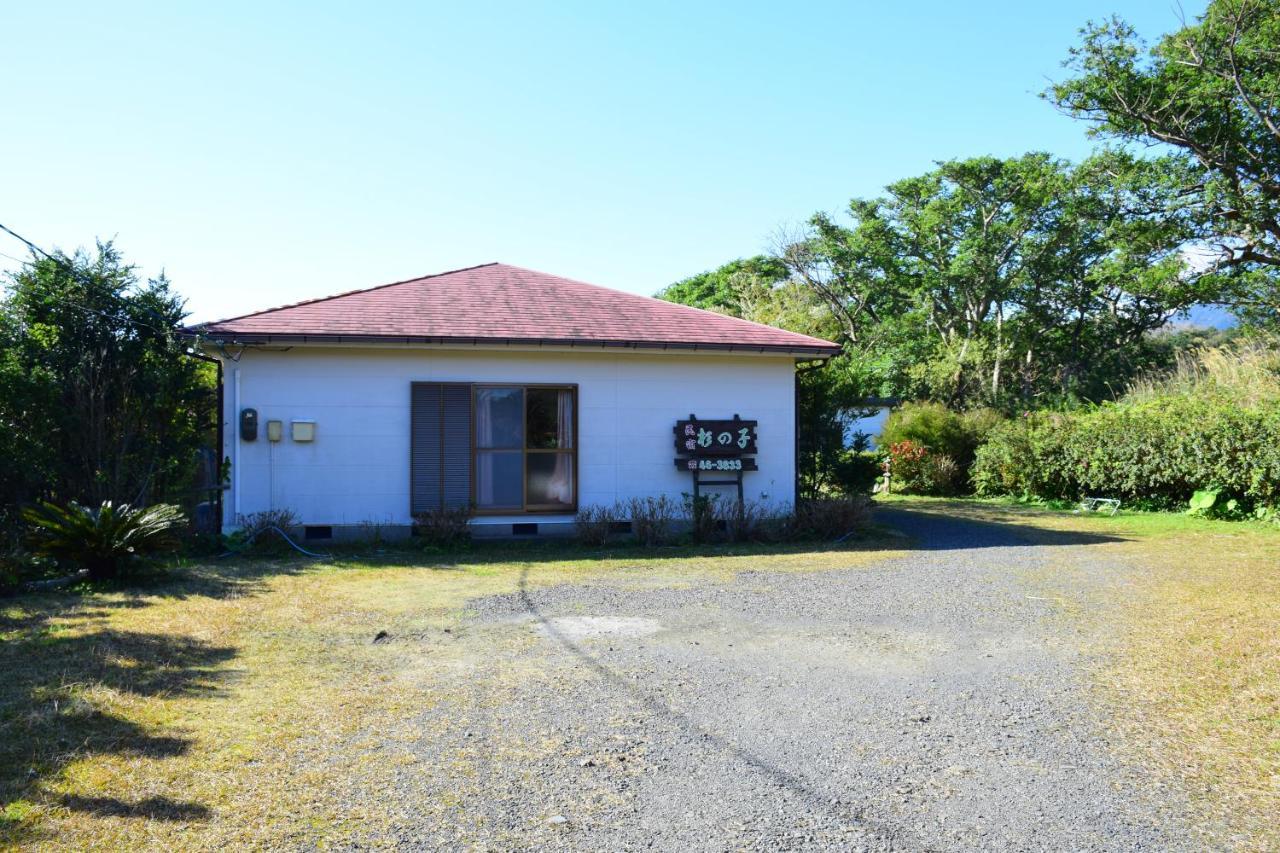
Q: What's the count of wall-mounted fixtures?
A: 3